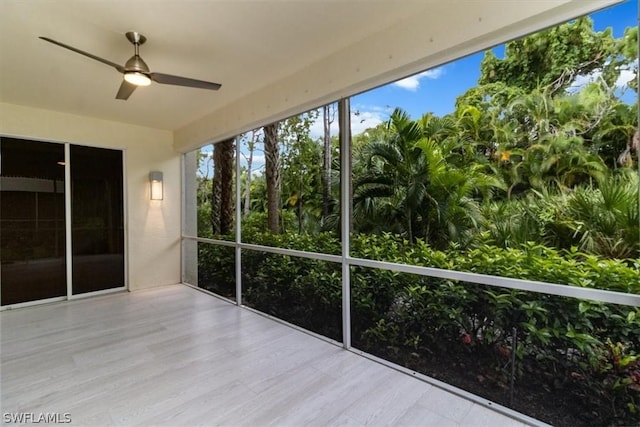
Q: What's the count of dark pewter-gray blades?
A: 3